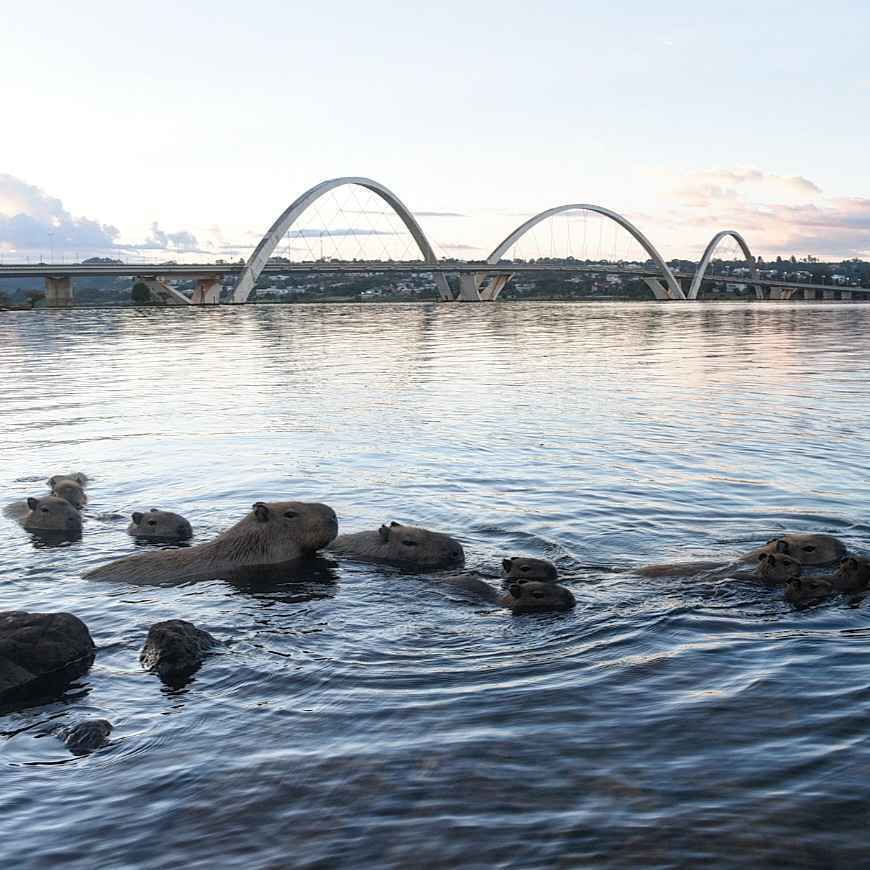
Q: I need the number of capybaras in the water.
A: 12